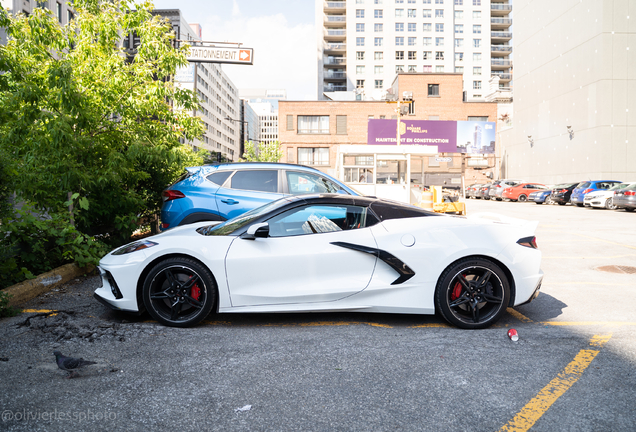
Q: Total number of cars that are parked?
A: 12